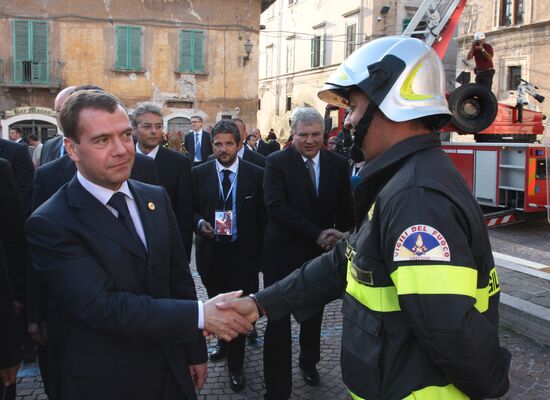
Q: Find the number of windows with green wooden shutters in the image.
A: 3